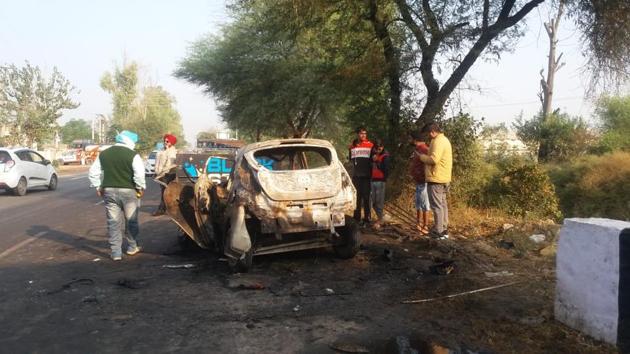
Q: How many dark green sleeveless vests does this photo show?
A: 1